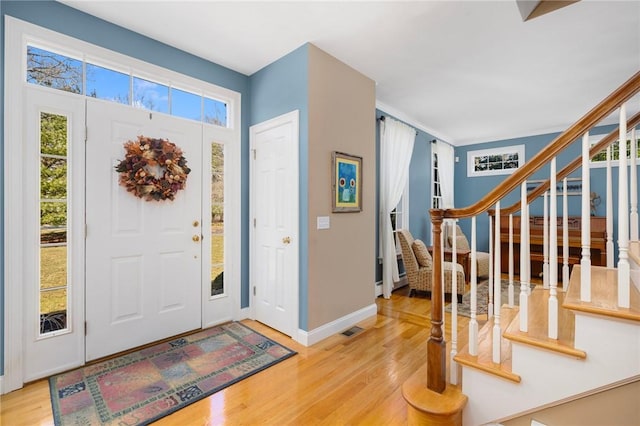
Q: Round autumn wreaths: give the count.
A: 1